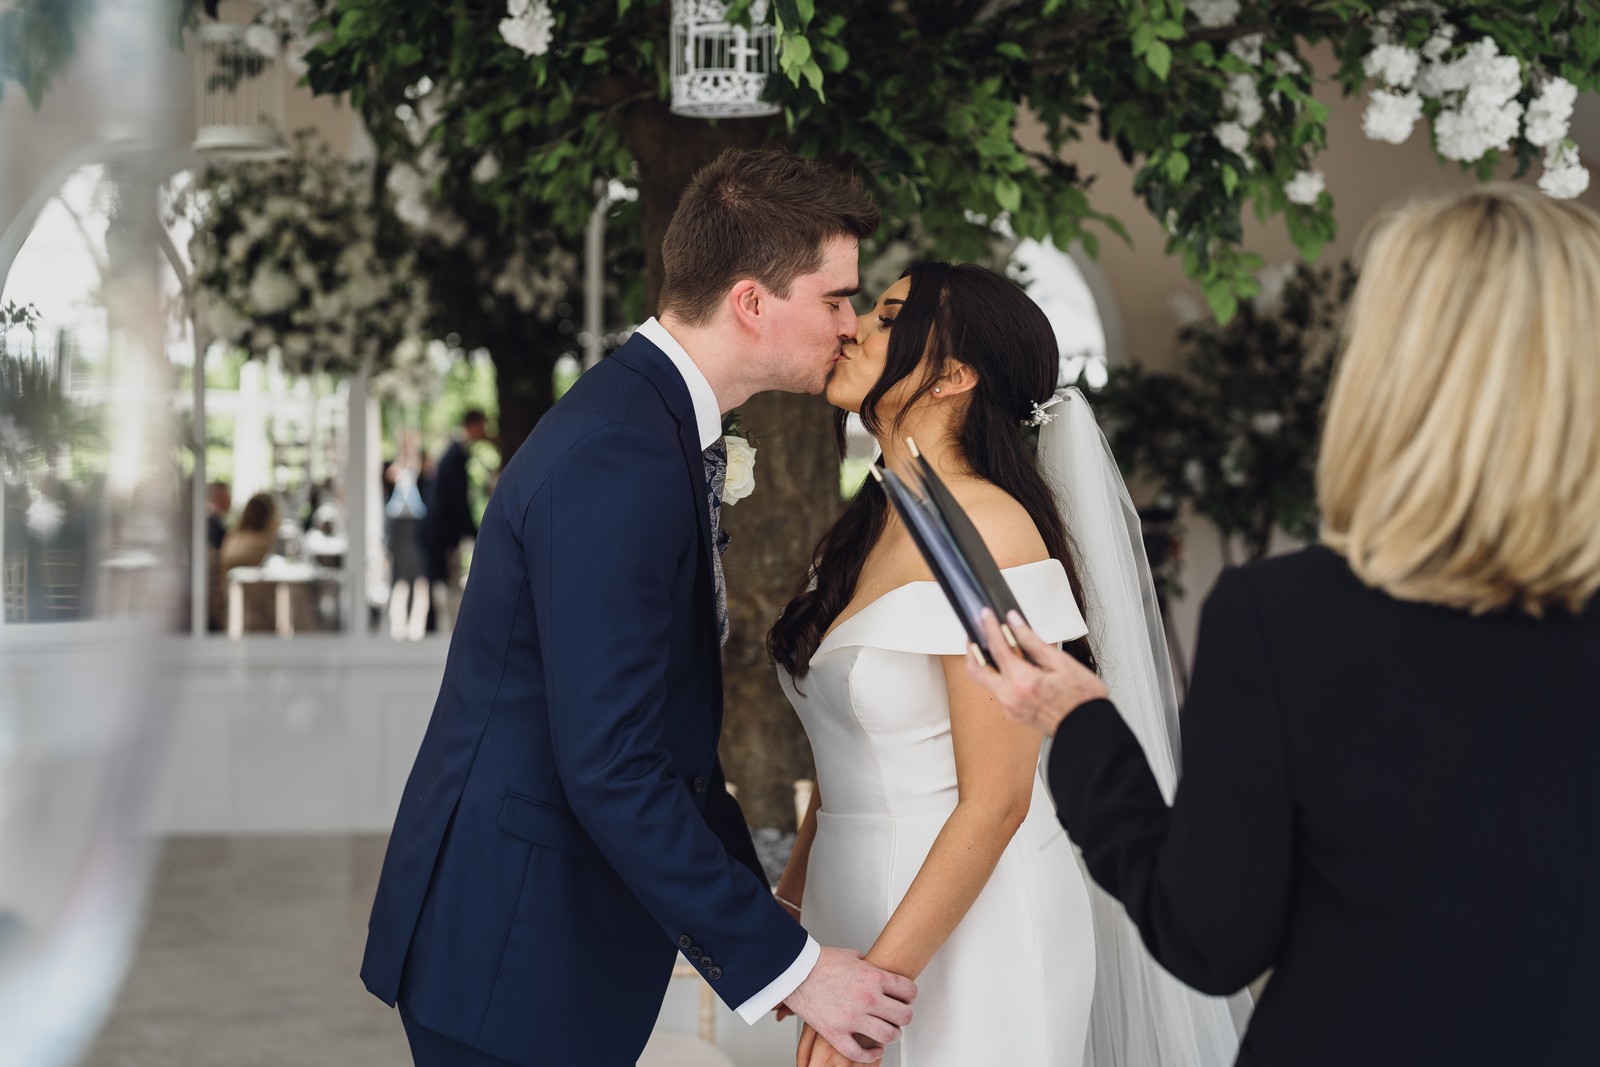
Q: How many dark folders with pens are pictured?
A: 1